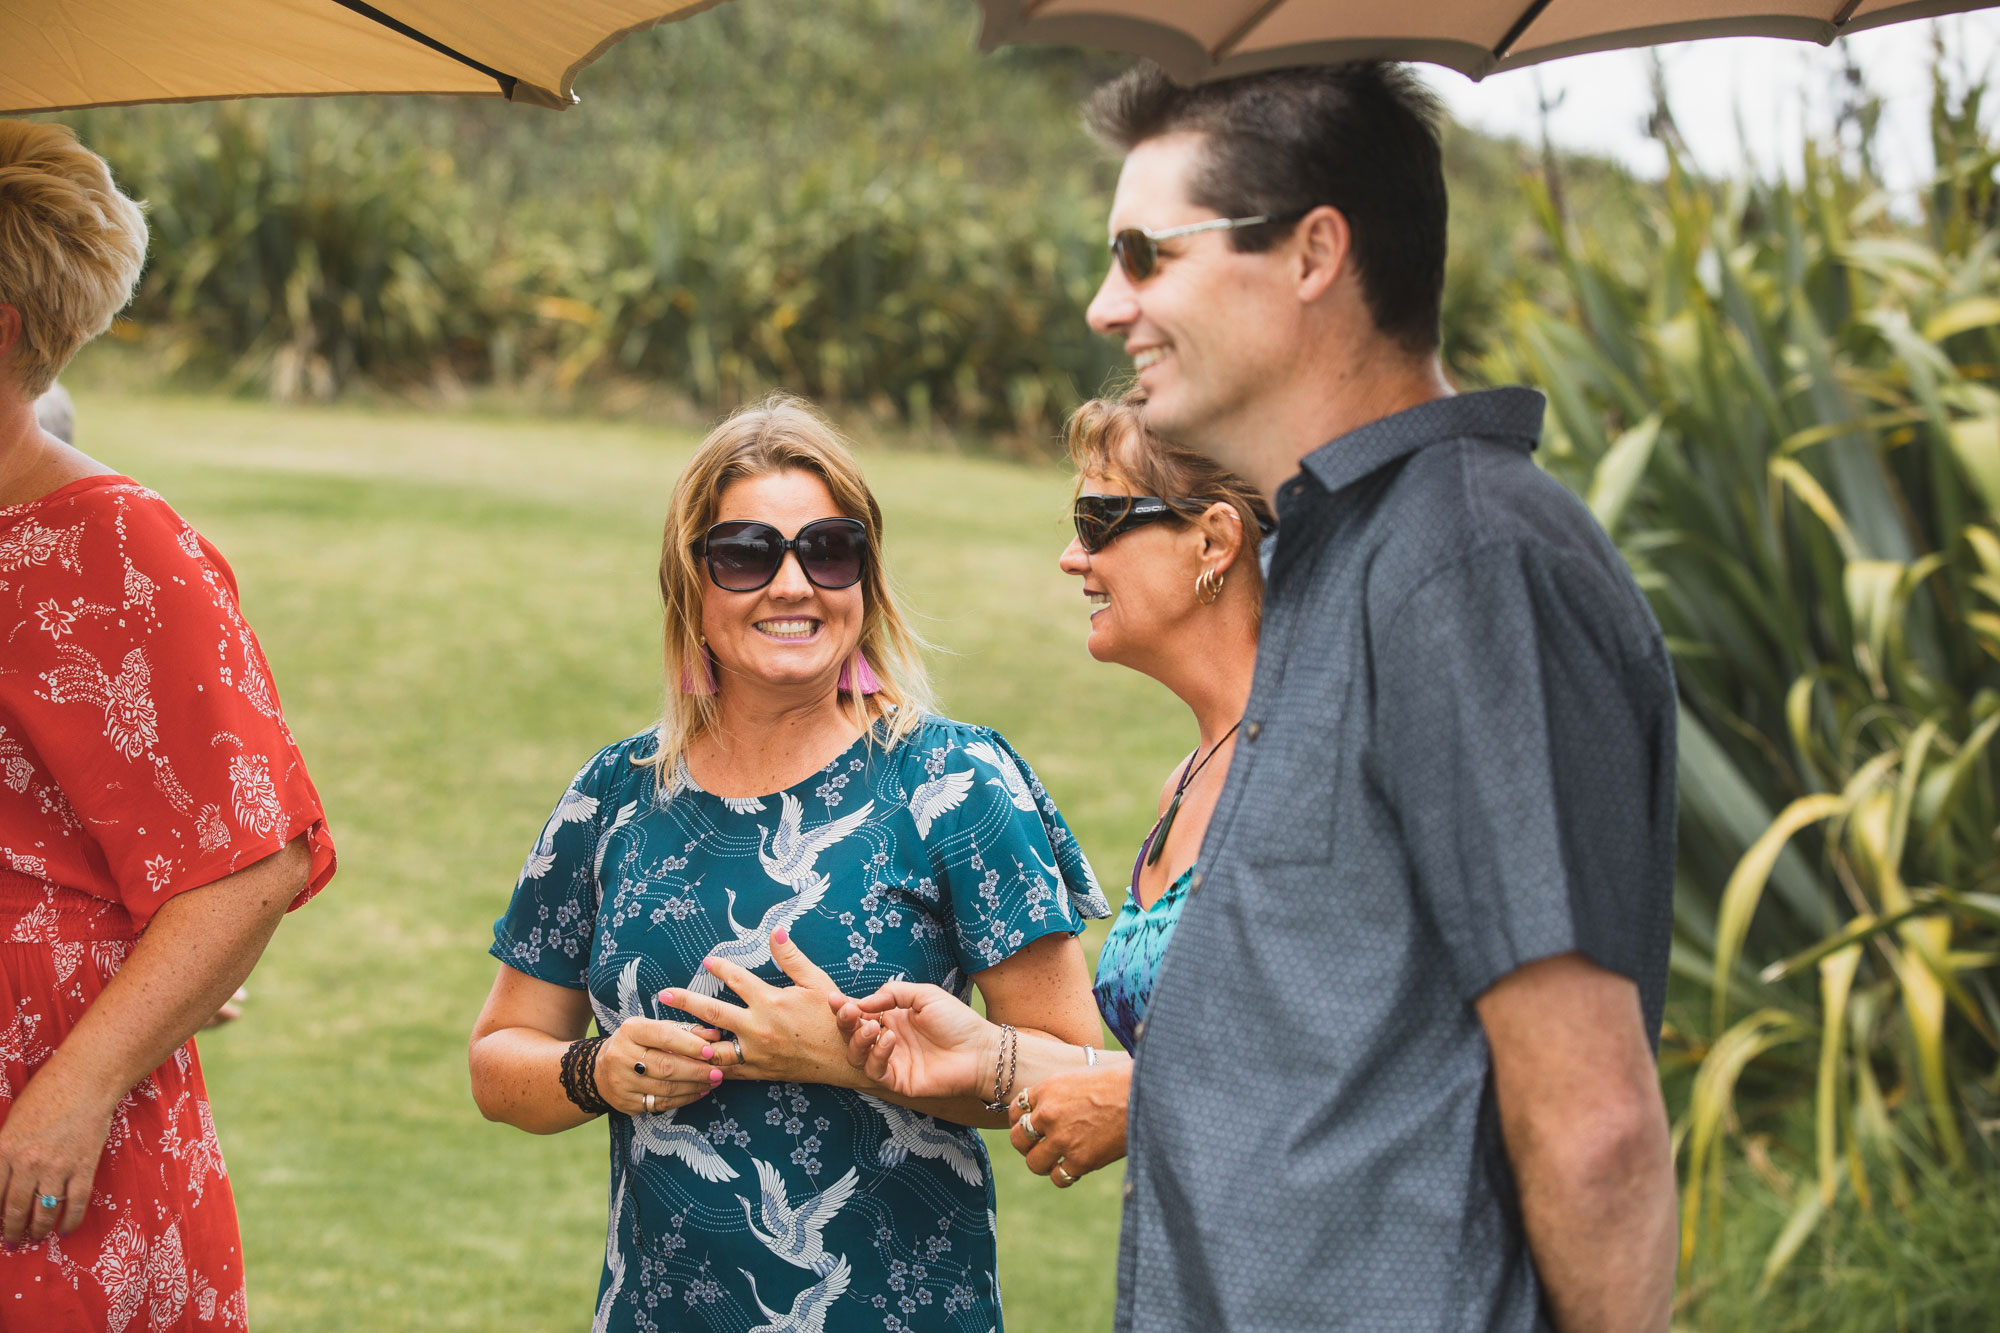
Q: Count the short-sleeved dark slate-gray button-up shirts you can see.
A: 1